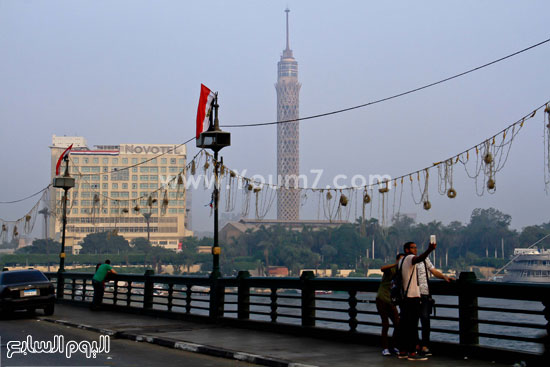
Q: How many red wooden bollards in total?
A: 0